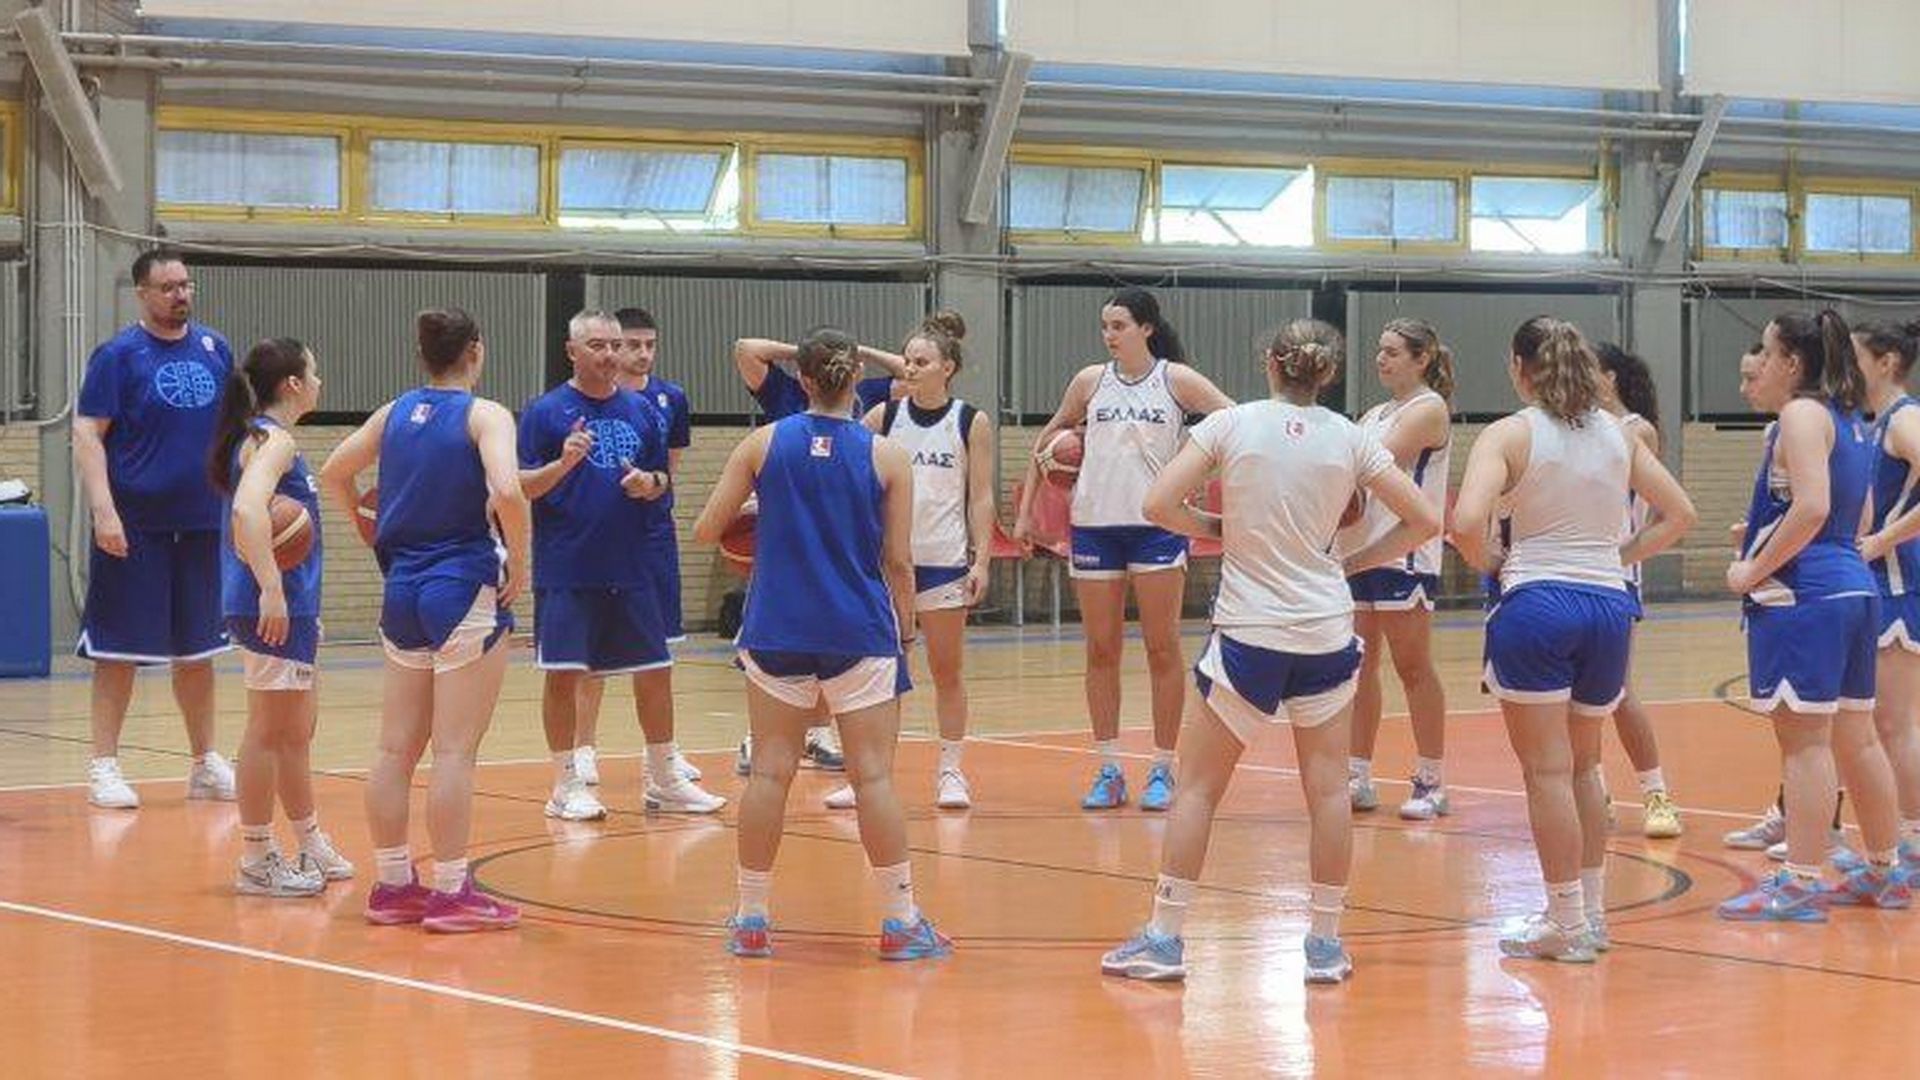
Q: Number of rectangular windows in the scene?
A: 10